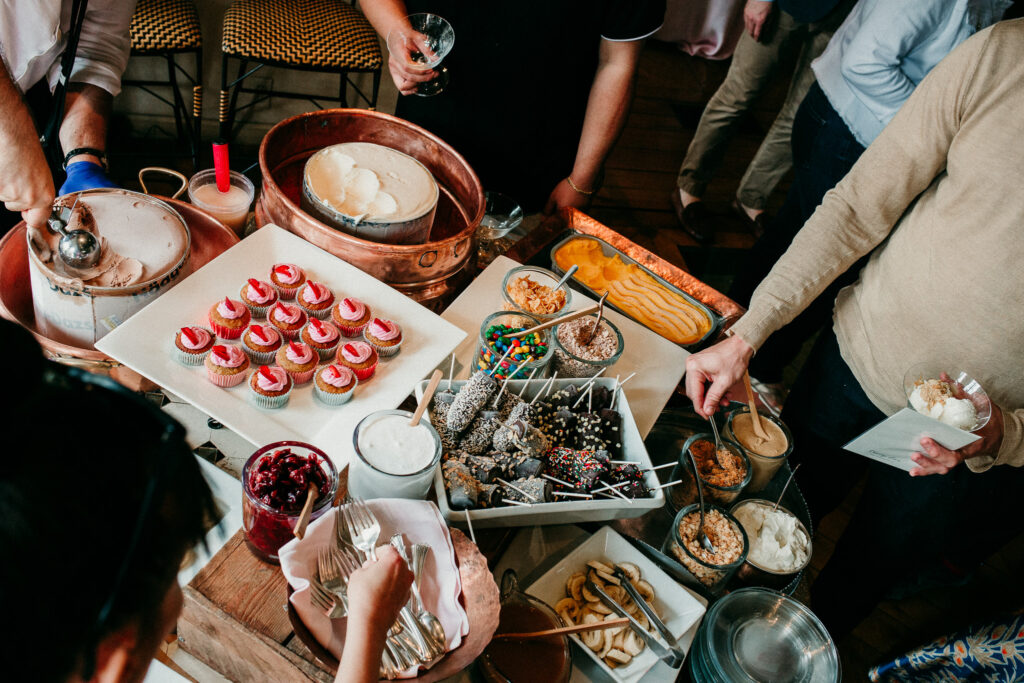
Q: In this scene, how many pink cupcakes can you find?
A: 15